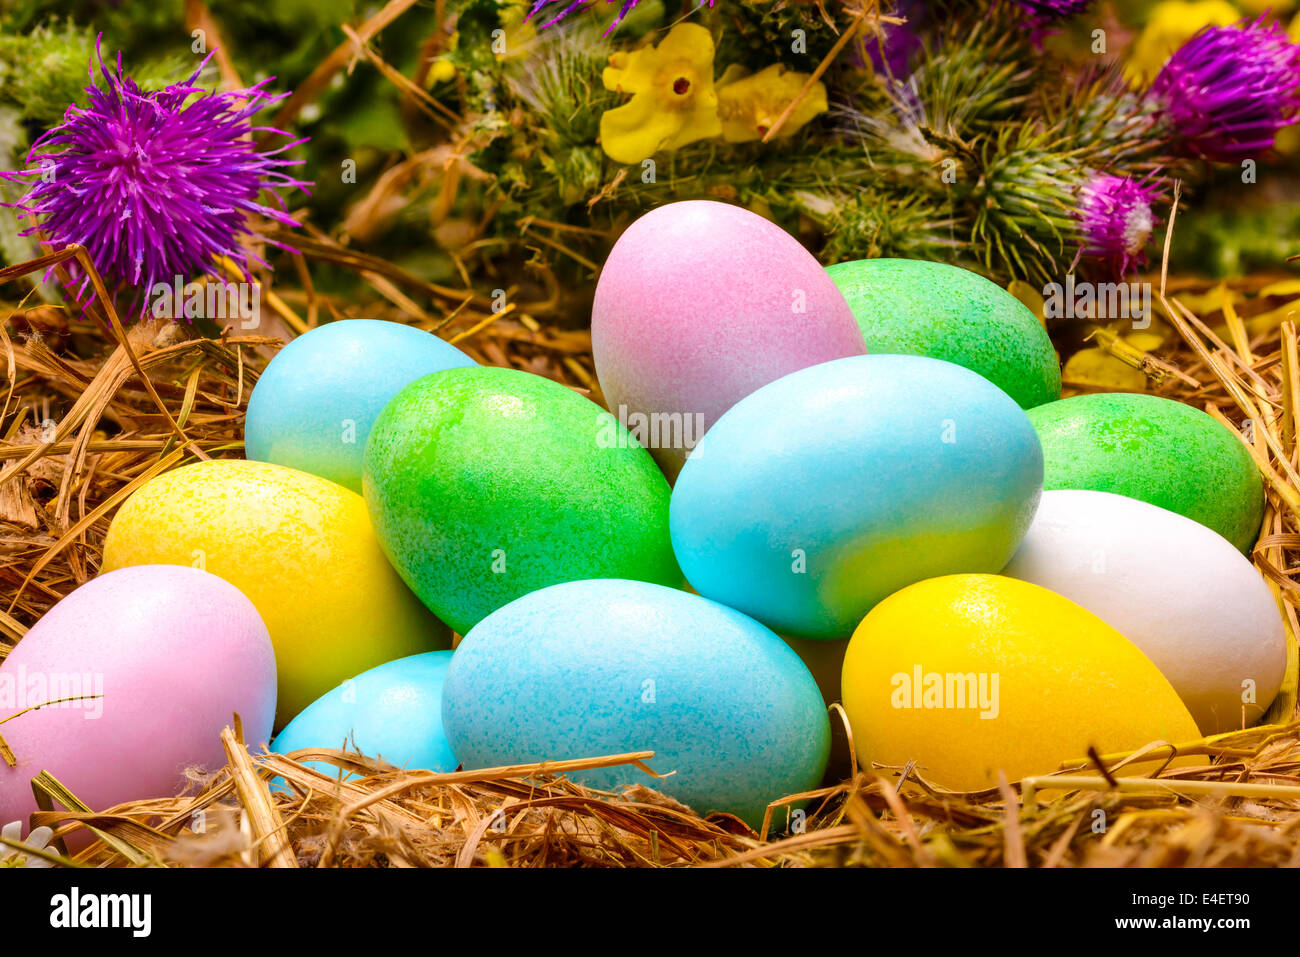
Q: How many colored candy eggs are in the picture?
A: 12